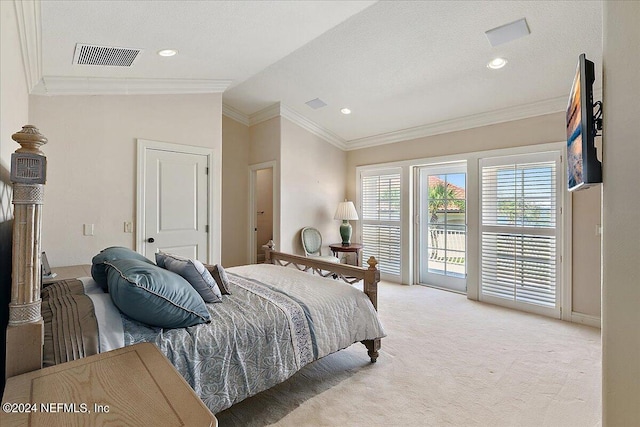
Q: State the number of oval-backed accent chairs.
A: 1